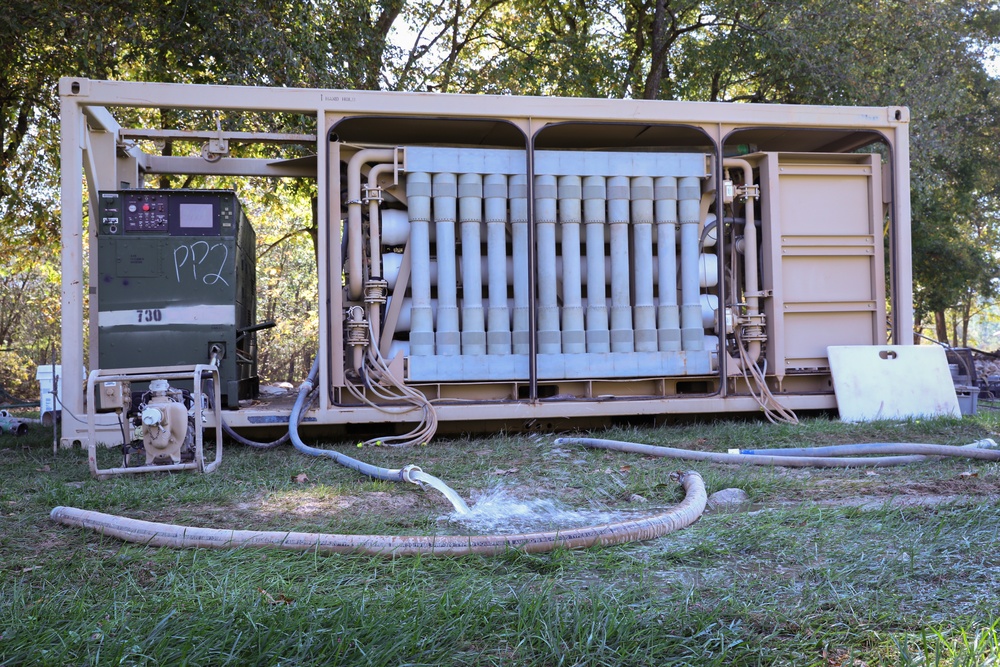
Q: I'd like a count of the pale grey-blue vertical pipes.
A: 12